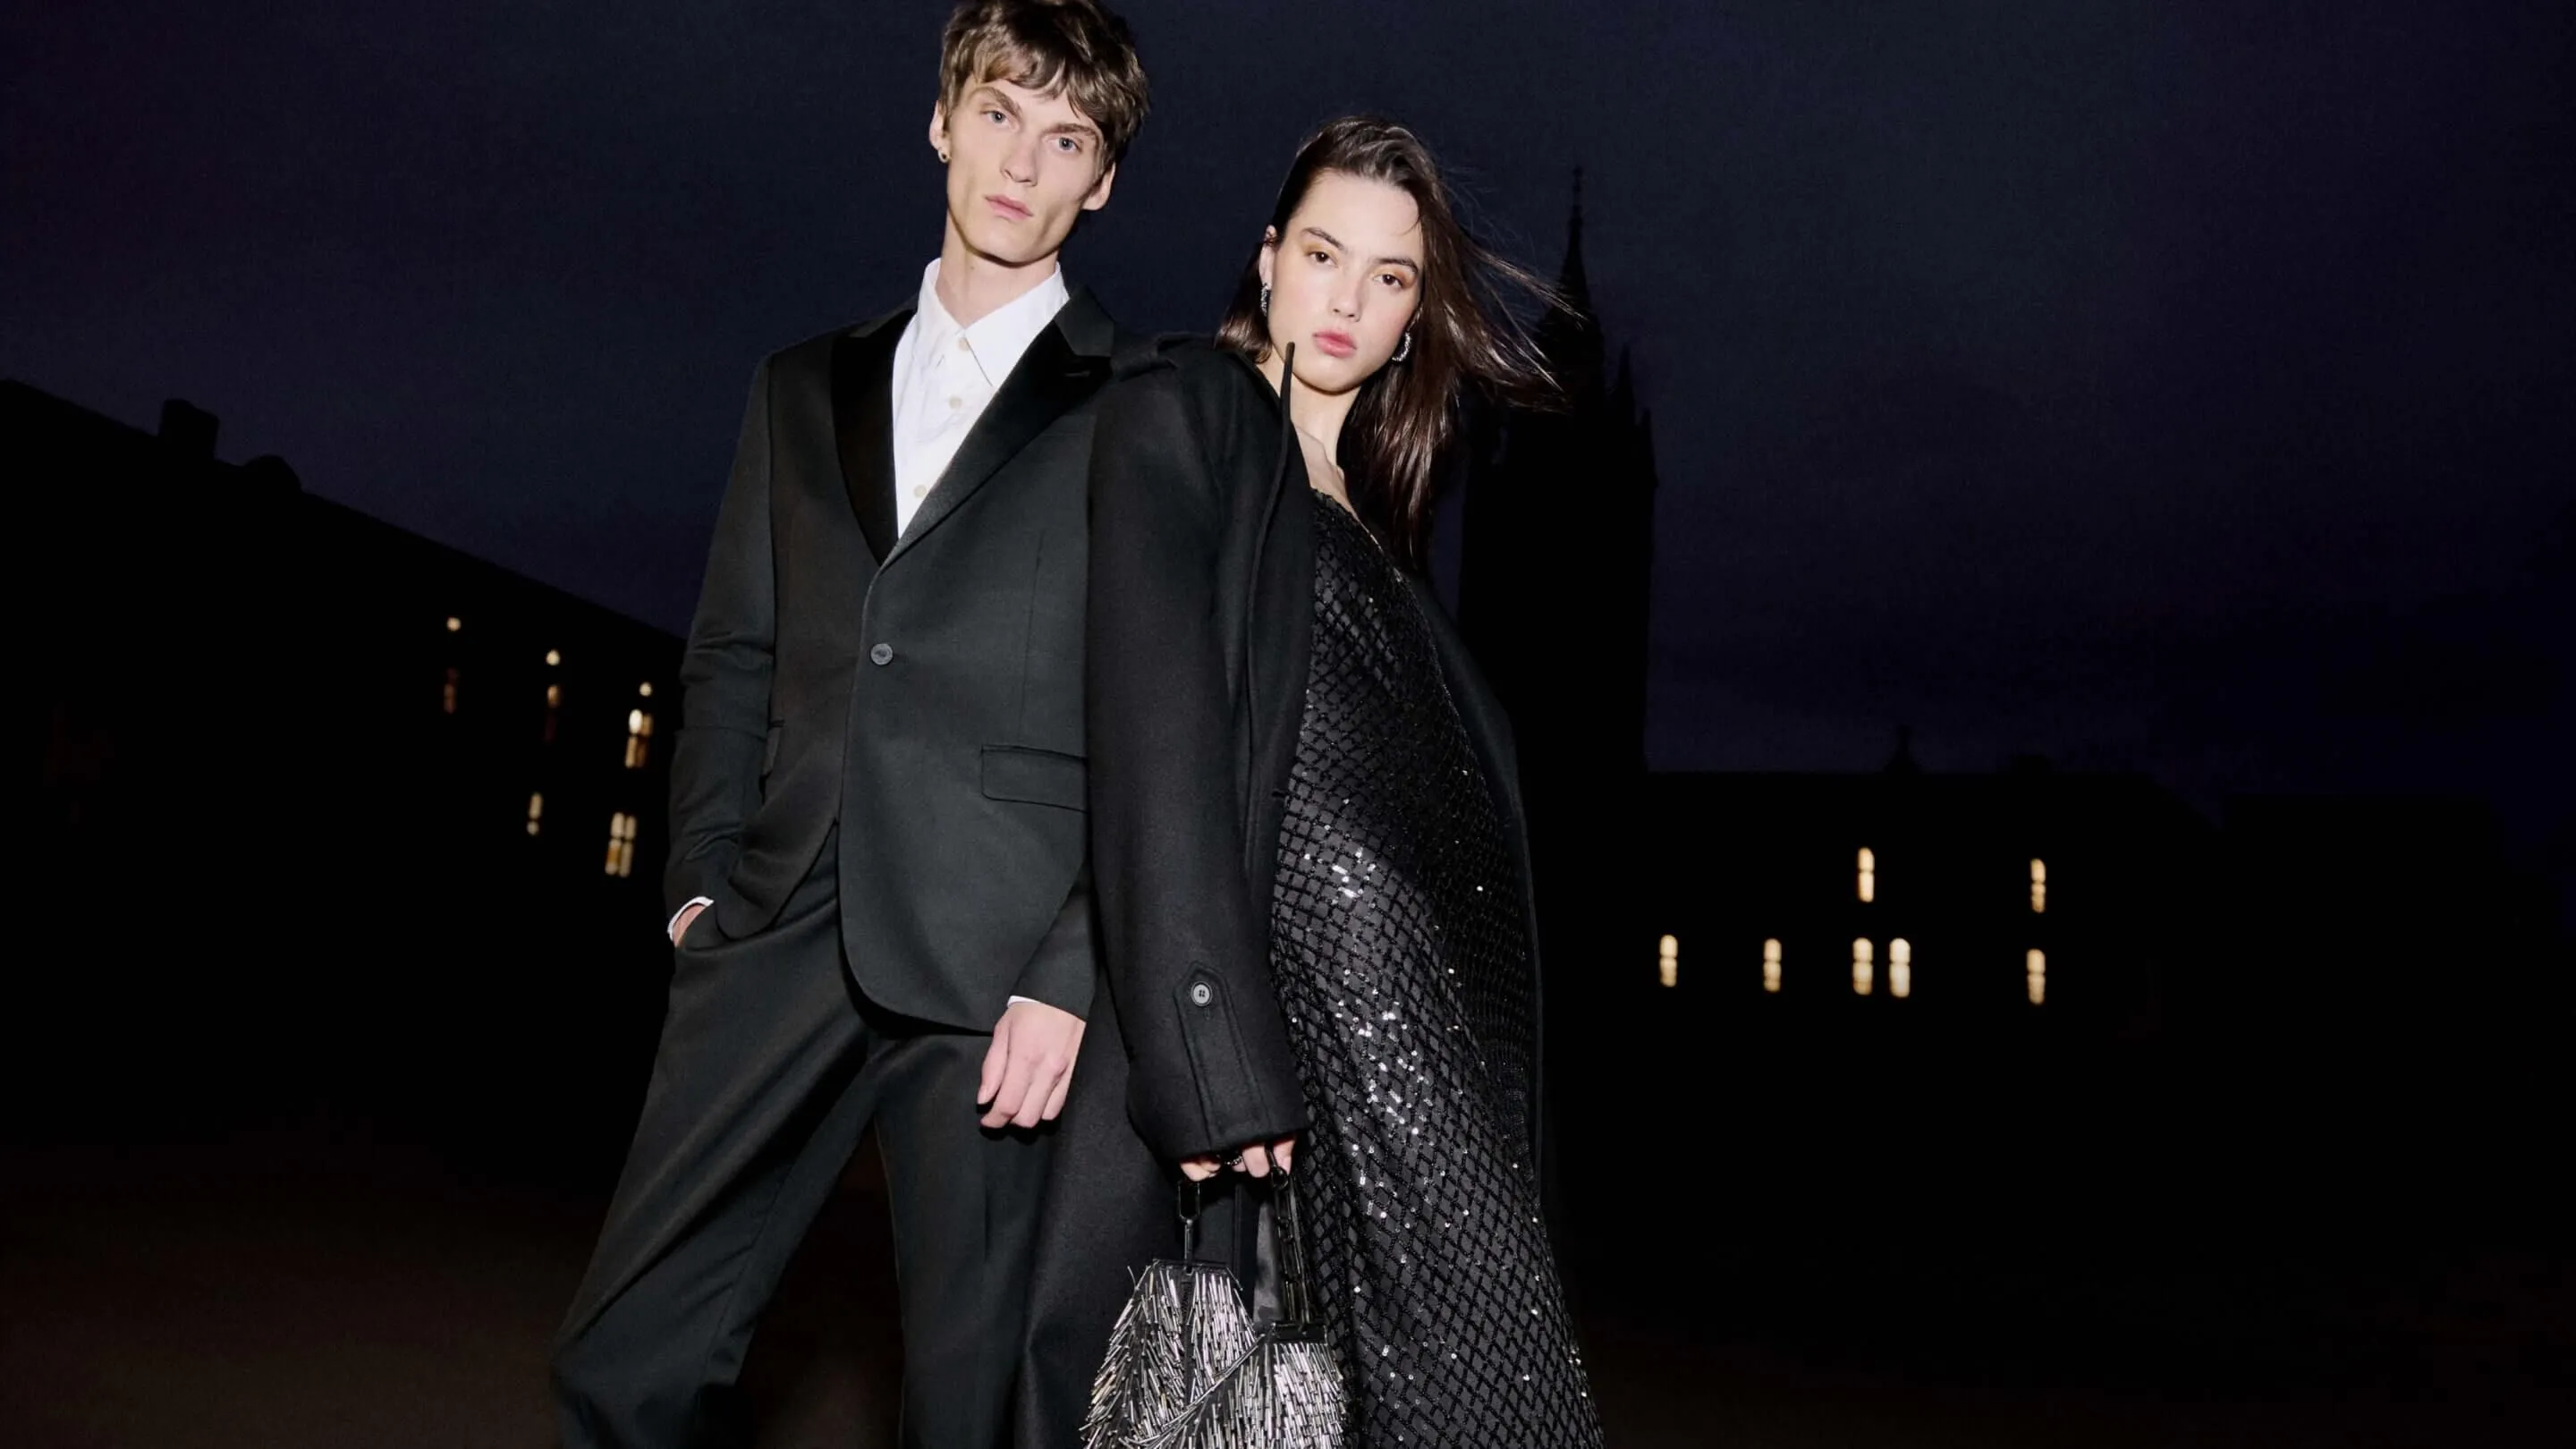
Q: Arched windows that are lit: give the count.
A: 7